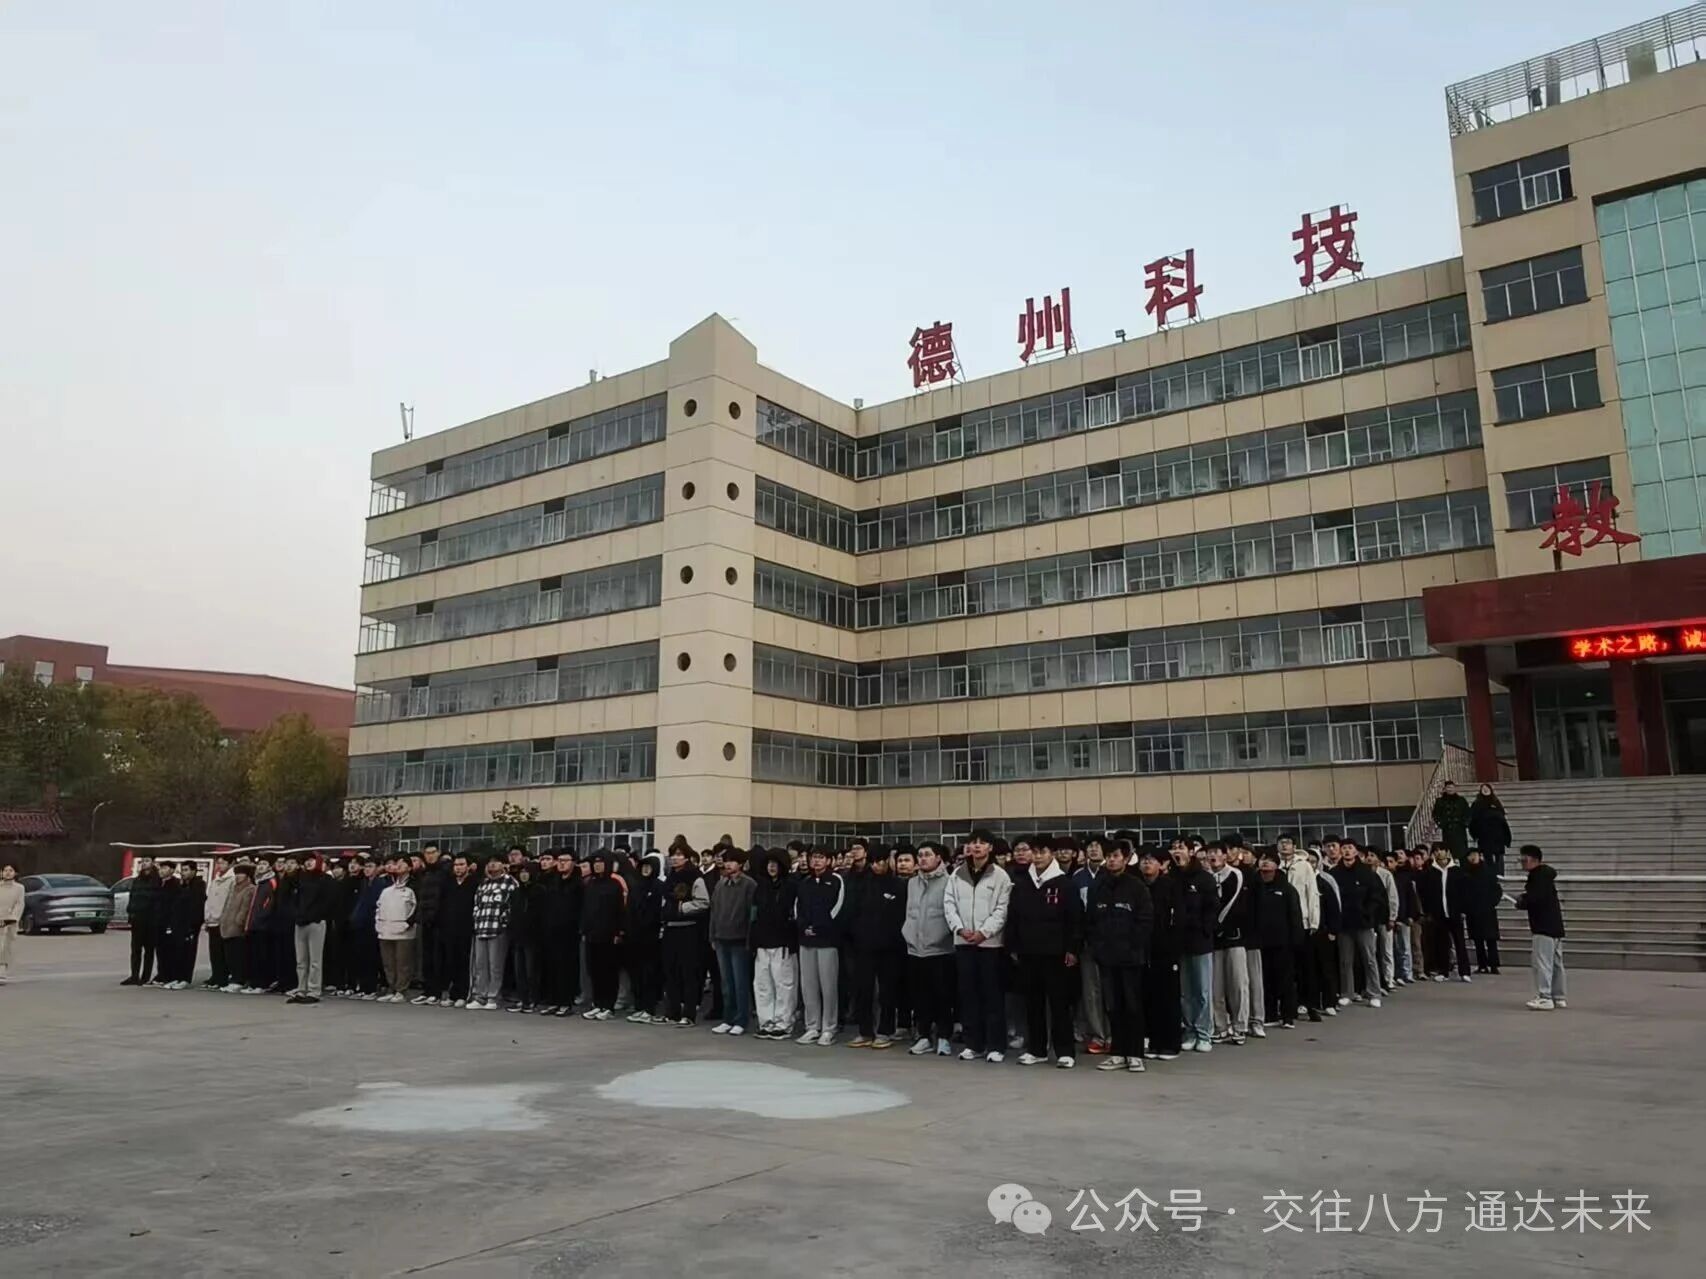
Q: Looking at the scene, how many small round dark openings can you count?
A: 10